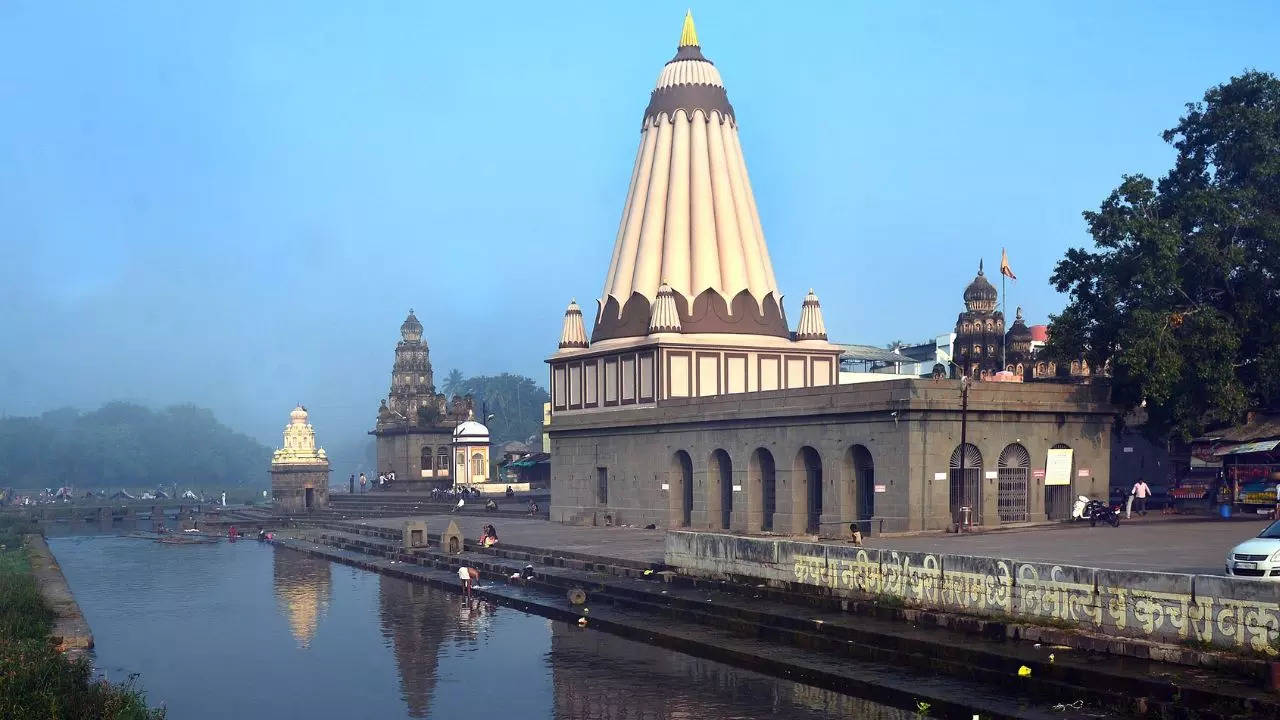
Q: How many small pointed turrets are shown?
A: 3